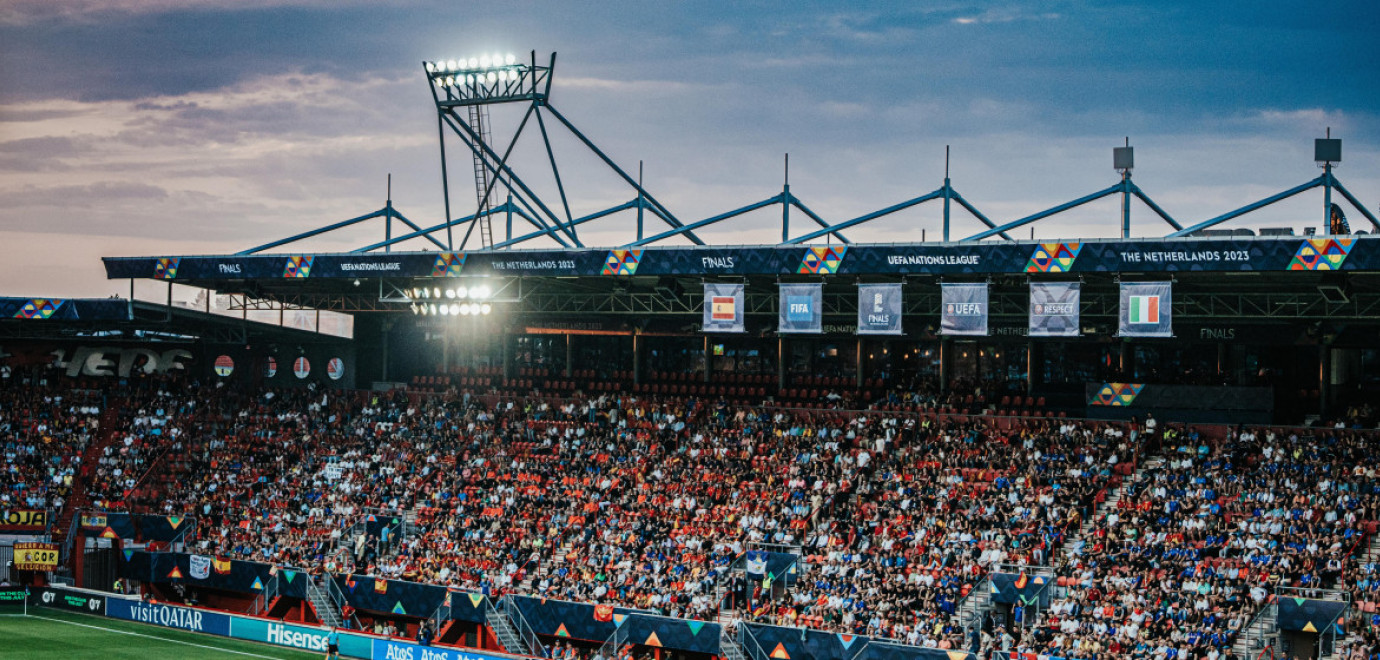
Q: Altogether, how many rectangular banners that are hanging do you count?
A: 6